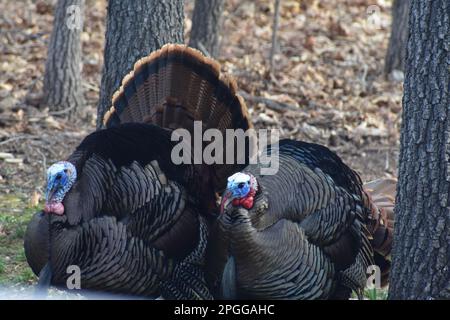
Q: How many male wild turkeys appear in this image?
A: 2